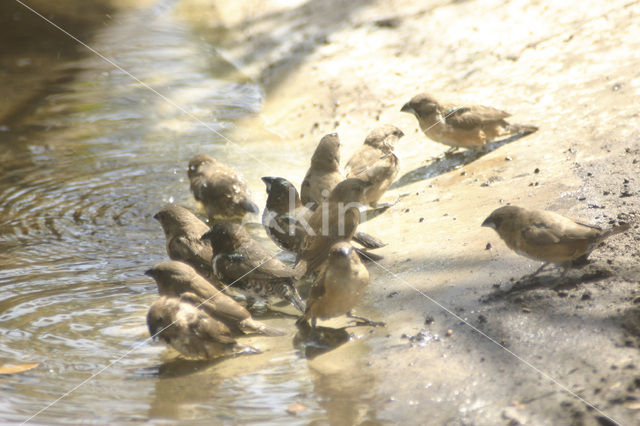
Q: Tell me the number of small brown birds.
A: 12